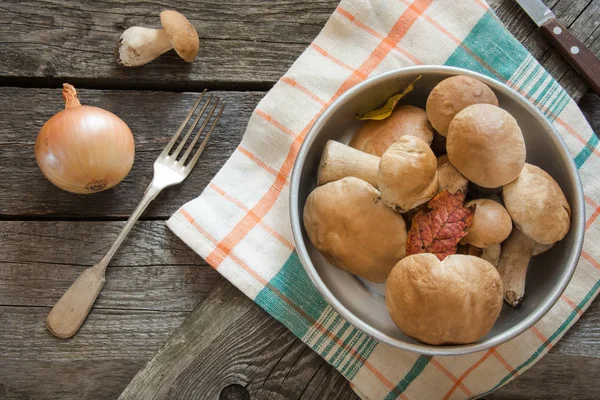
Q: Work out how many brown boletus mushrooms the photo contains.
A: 9